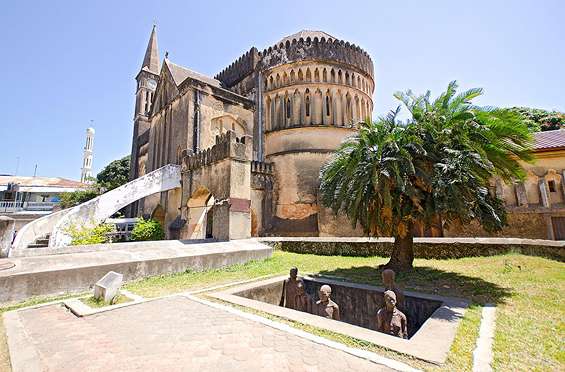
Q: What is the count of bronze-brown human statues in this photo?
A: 4